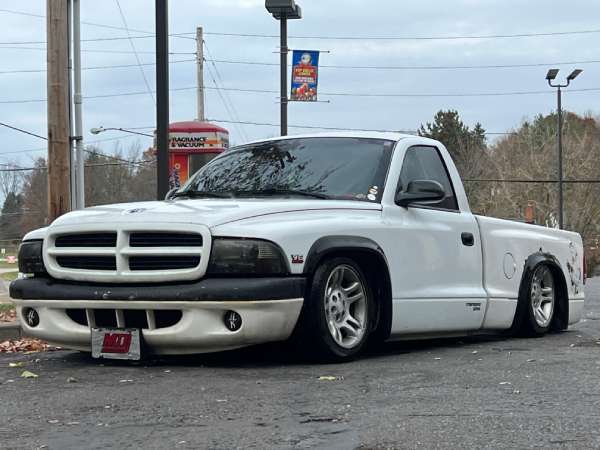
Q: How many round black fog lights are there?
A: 2